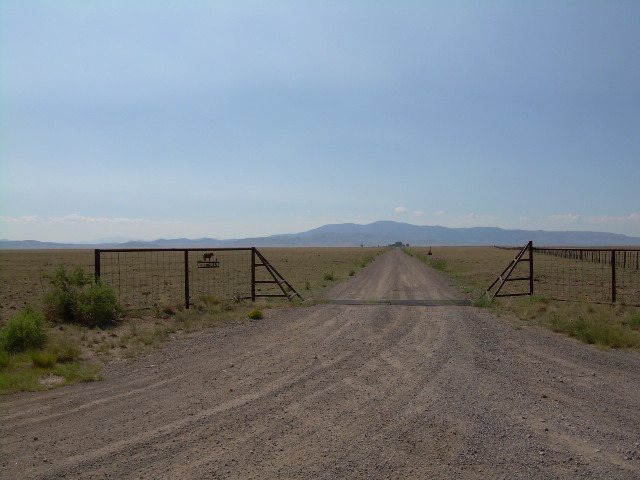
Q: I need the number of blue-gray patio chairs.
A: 0